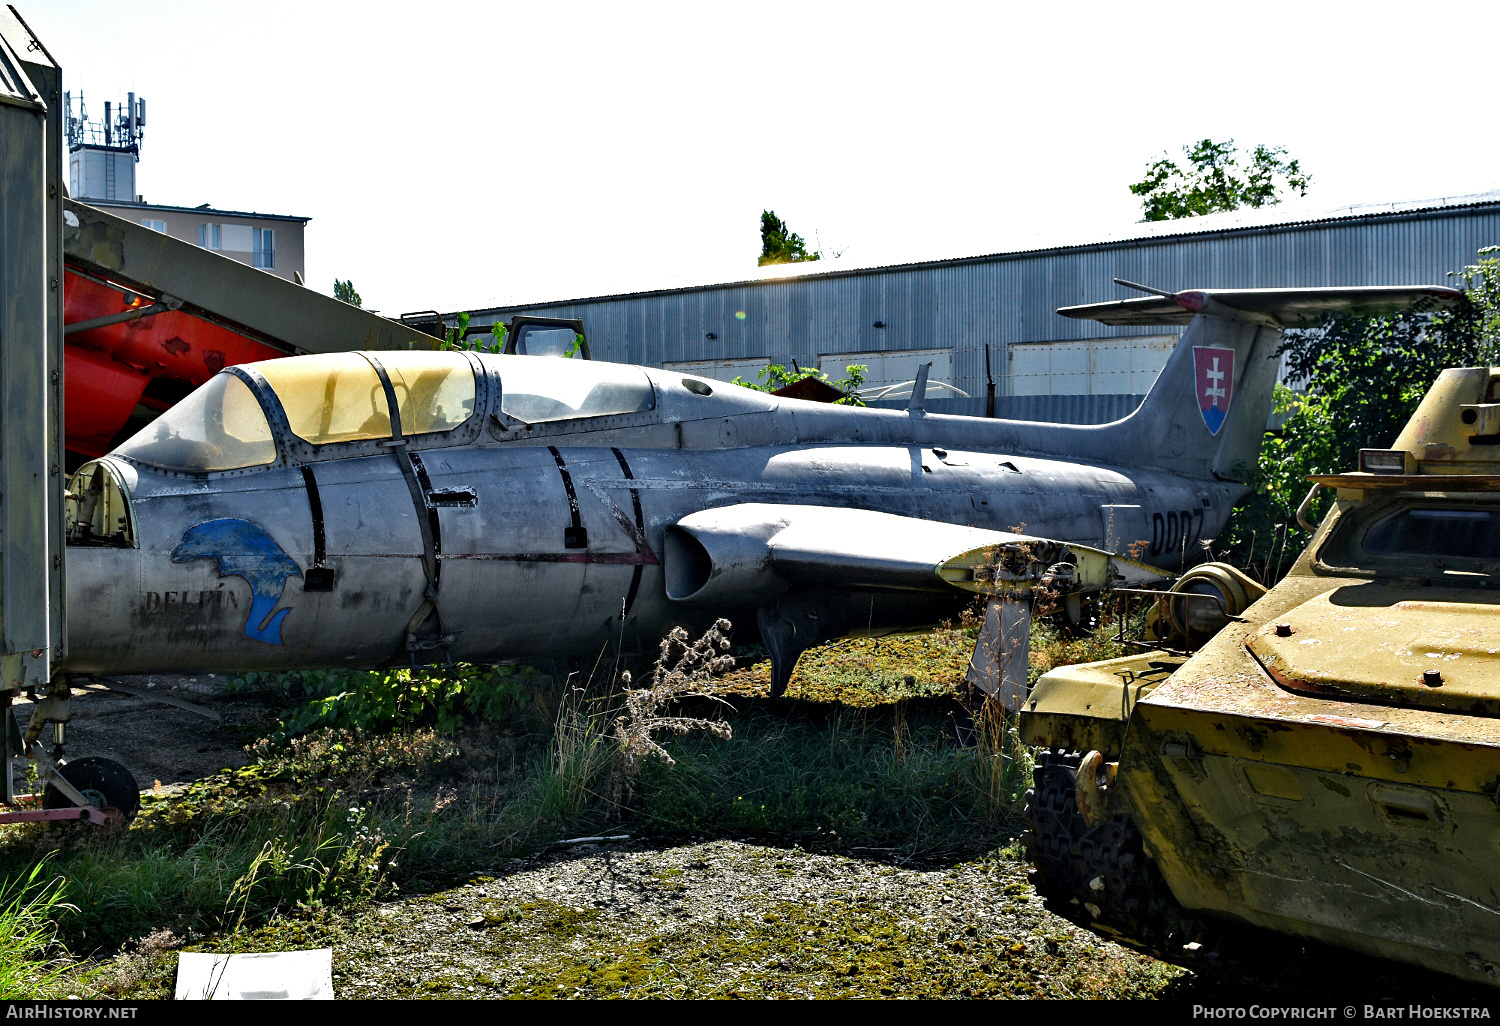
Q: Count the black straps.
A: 4